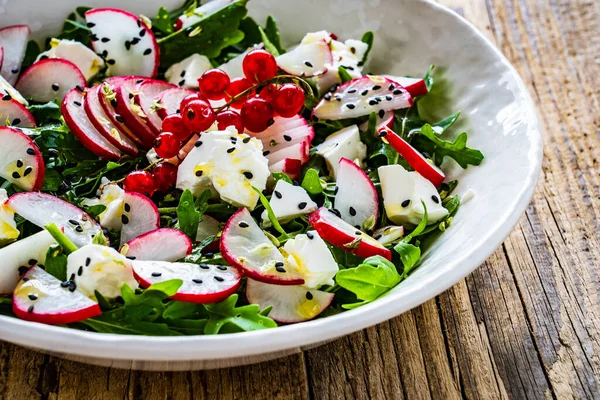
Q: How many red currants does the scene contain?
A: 13